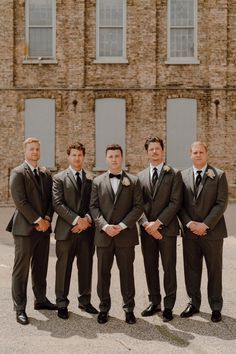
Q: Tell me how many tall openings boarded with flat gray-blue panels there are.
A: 3